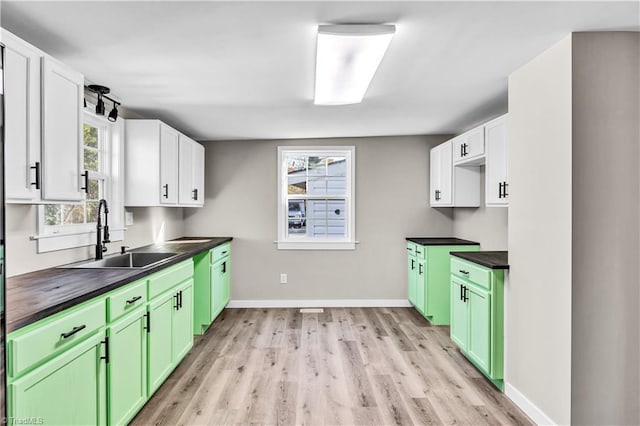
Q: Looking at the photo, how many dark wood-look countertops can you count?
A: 3